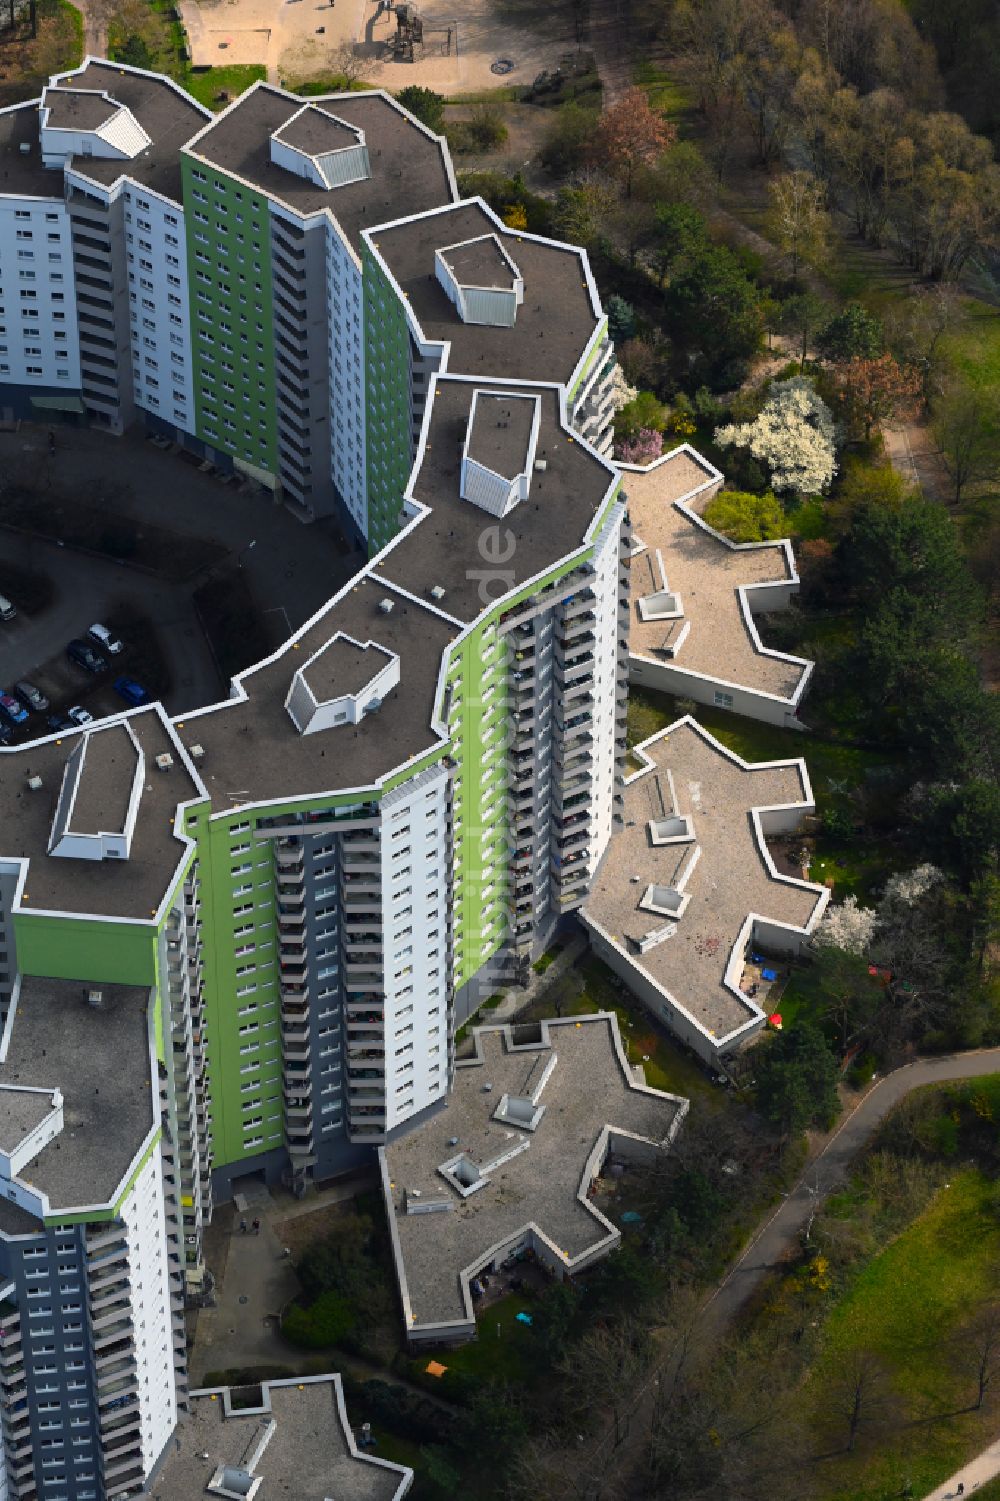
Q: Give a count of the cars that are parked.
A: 9